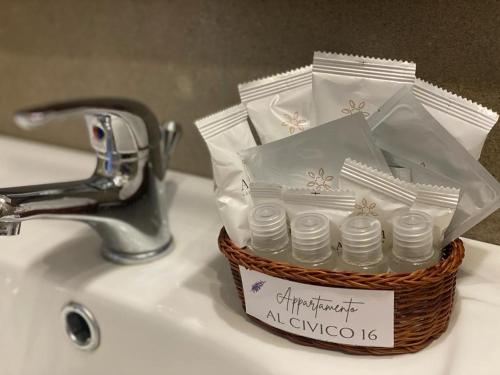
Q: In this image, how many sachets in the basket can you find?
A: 10